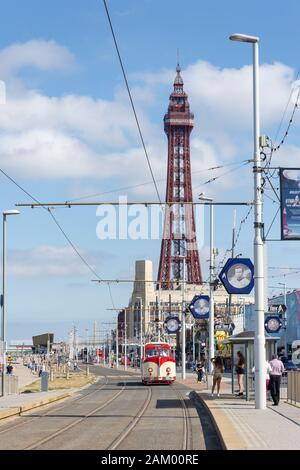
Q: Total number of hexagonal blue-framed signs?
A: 4